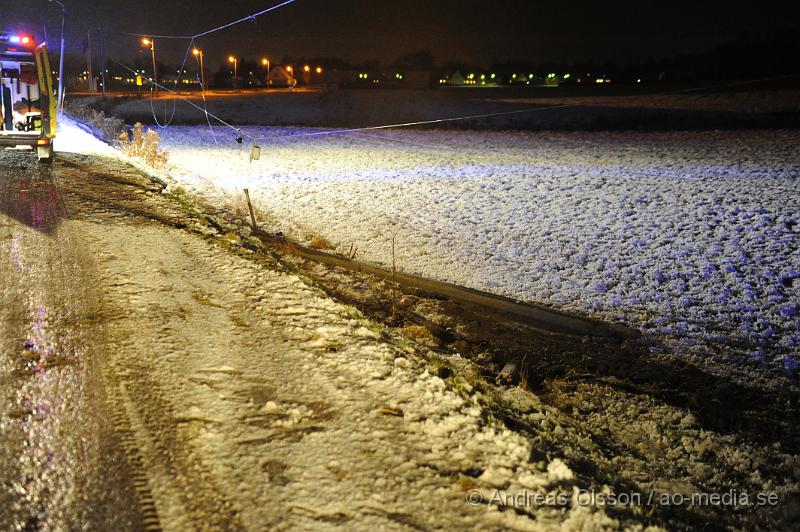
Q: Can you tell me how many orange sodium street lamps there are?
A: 7